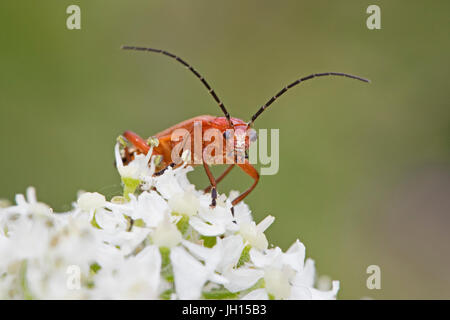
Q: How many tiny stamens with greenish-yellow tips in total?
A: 3